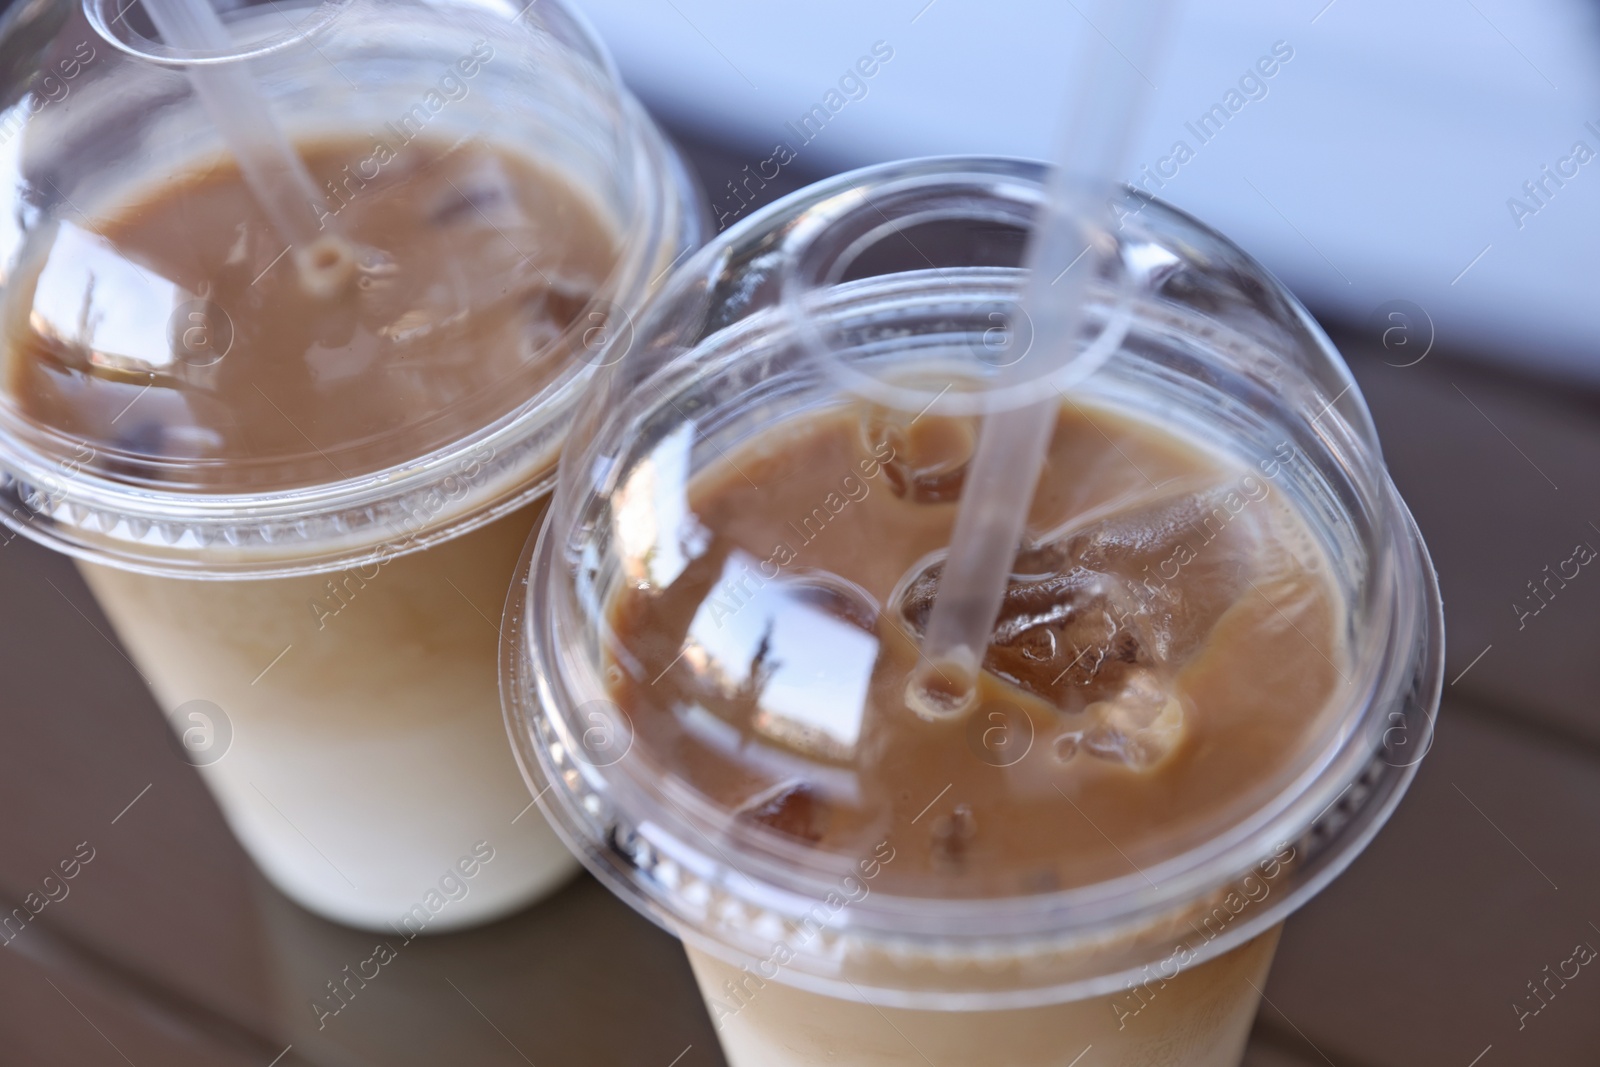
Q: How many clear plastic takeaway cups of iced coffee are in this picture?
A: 2